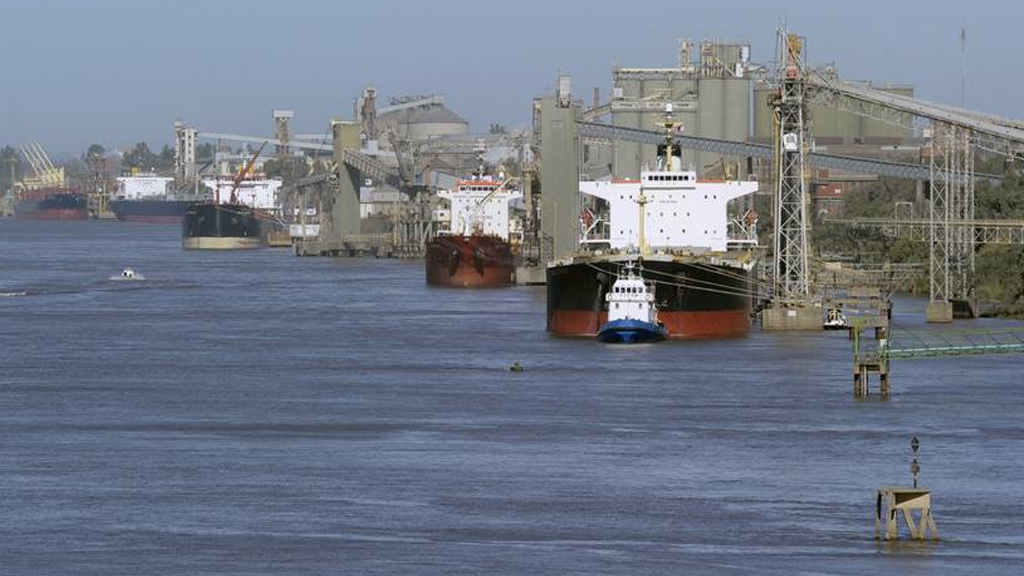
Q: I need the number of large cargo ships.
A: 5